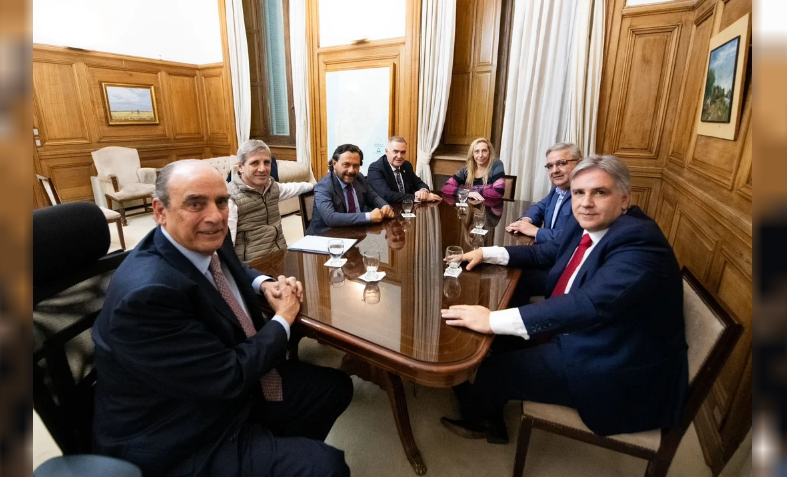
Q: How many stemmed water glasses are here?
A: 6